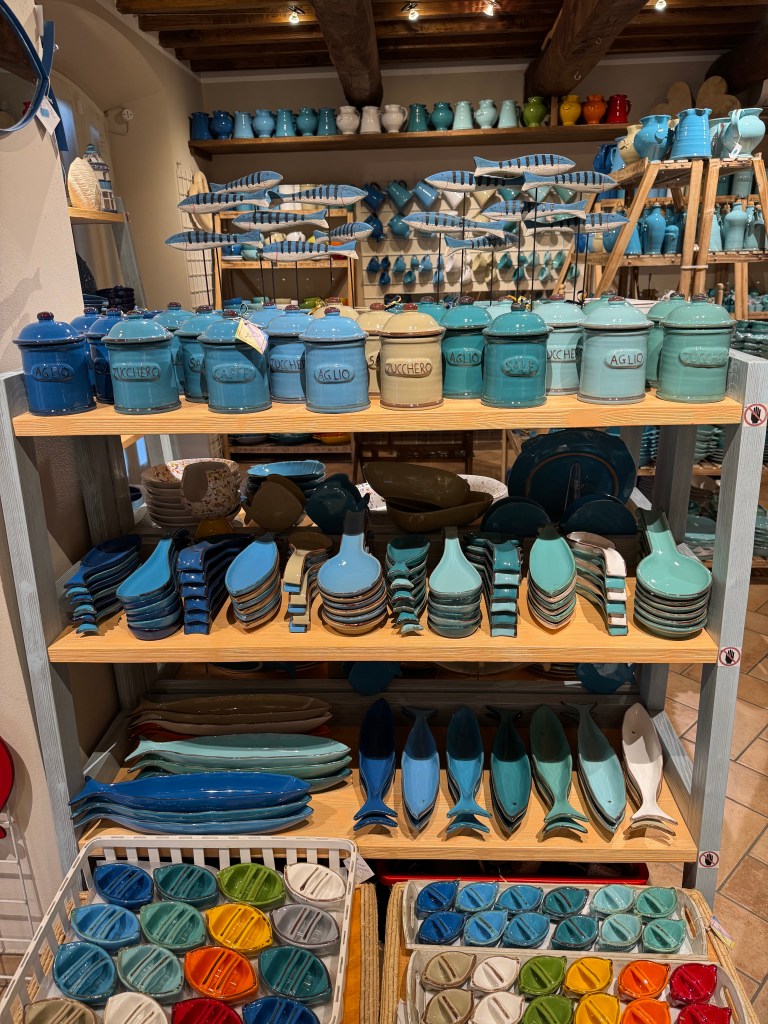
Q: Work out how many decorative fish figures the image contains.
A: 14